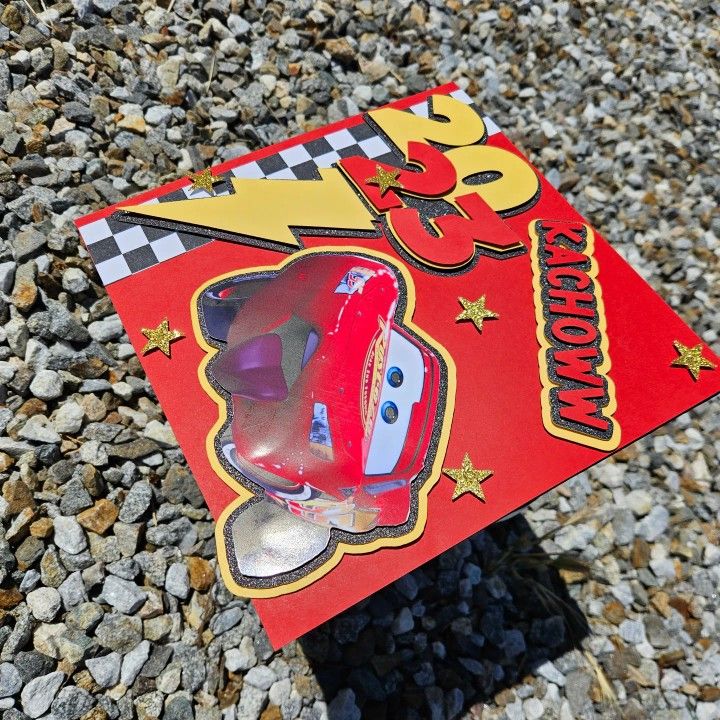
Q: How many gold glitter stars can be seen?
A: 6